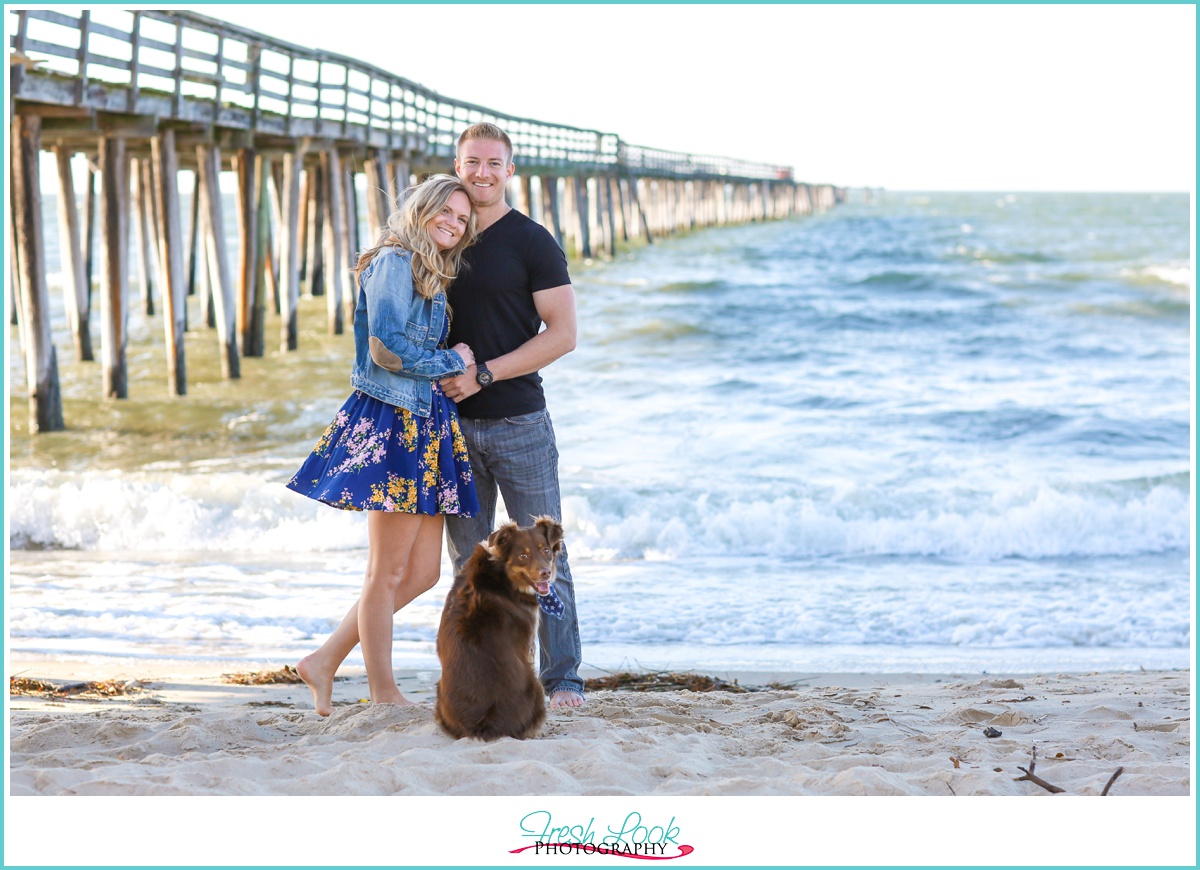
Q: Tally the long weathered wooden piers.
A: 1